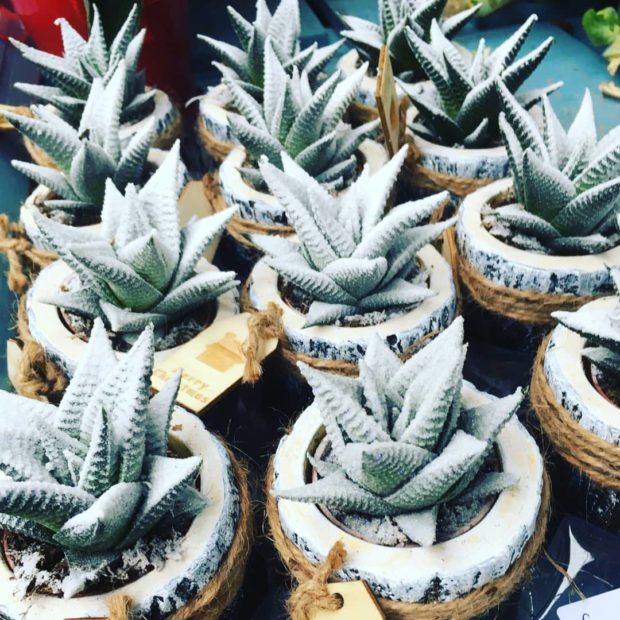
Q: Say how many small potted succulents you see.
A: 12